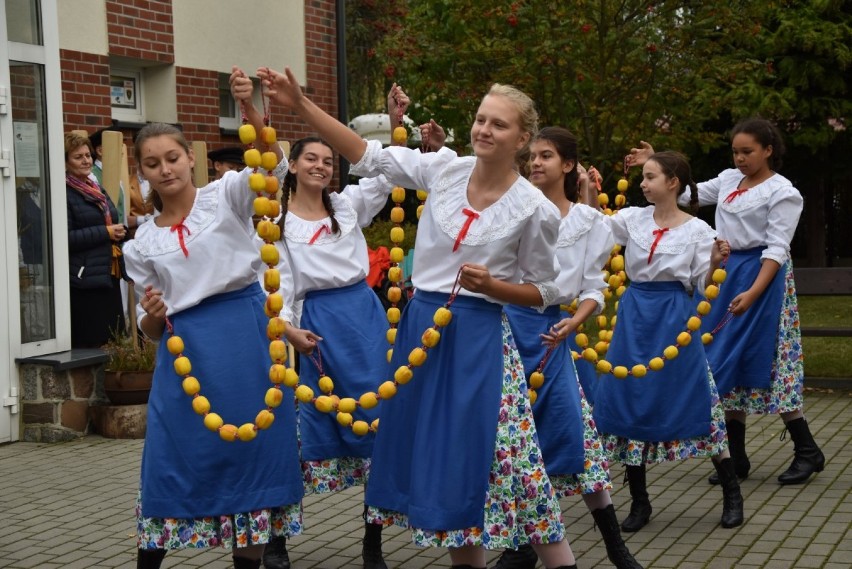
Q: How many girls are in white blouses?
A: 6